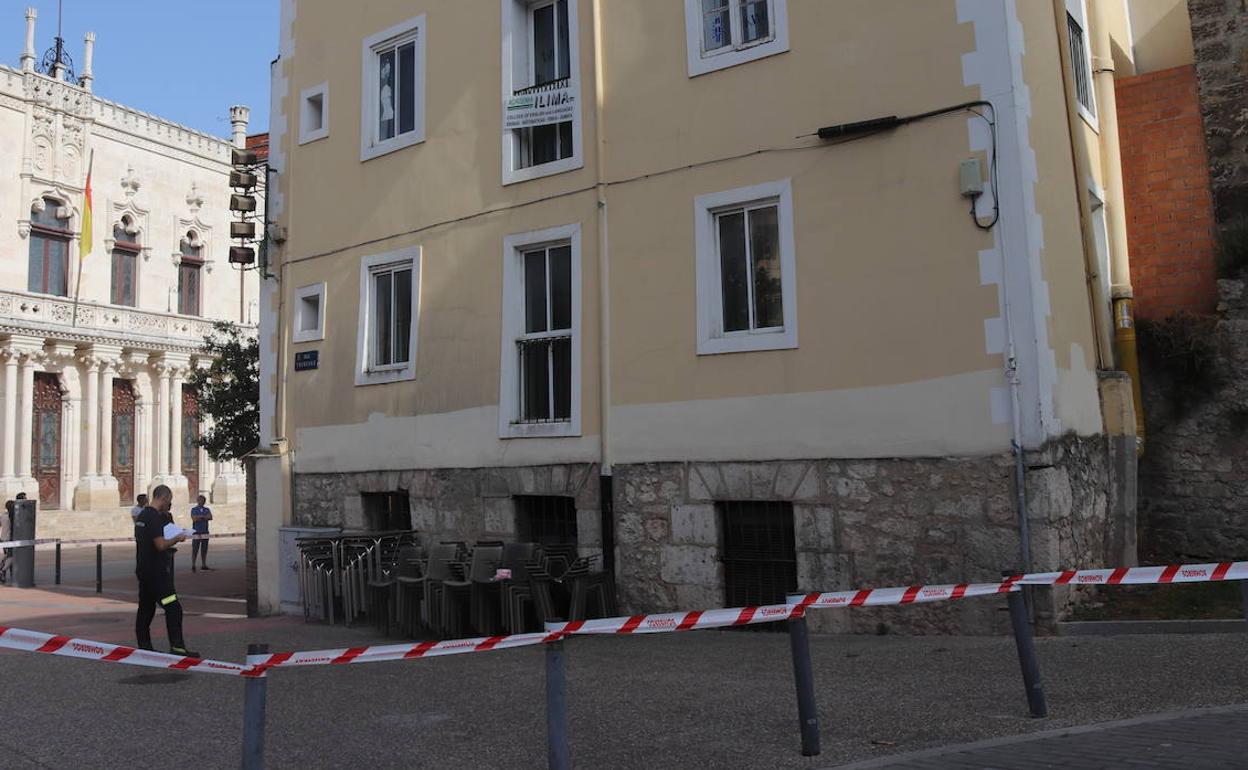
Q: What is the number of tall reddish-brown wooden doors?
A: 3